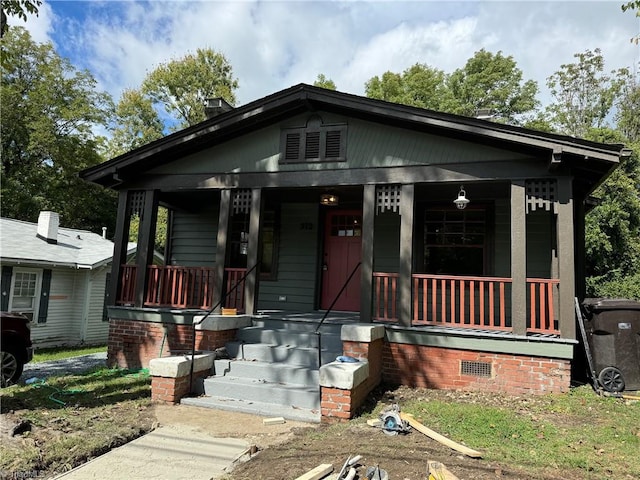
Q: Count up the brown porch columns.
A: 8